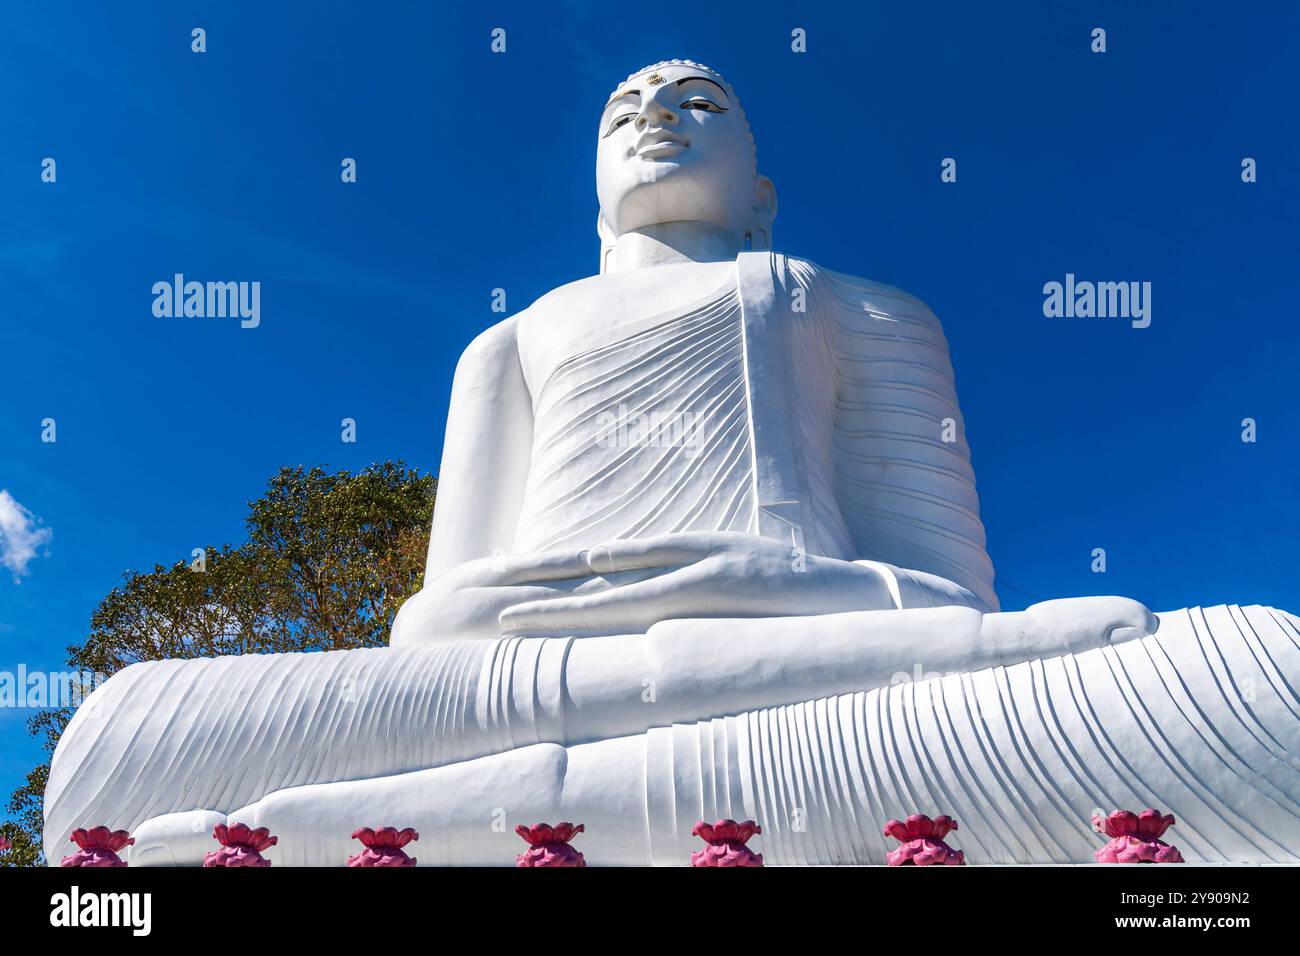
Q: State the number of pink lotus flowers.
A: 7